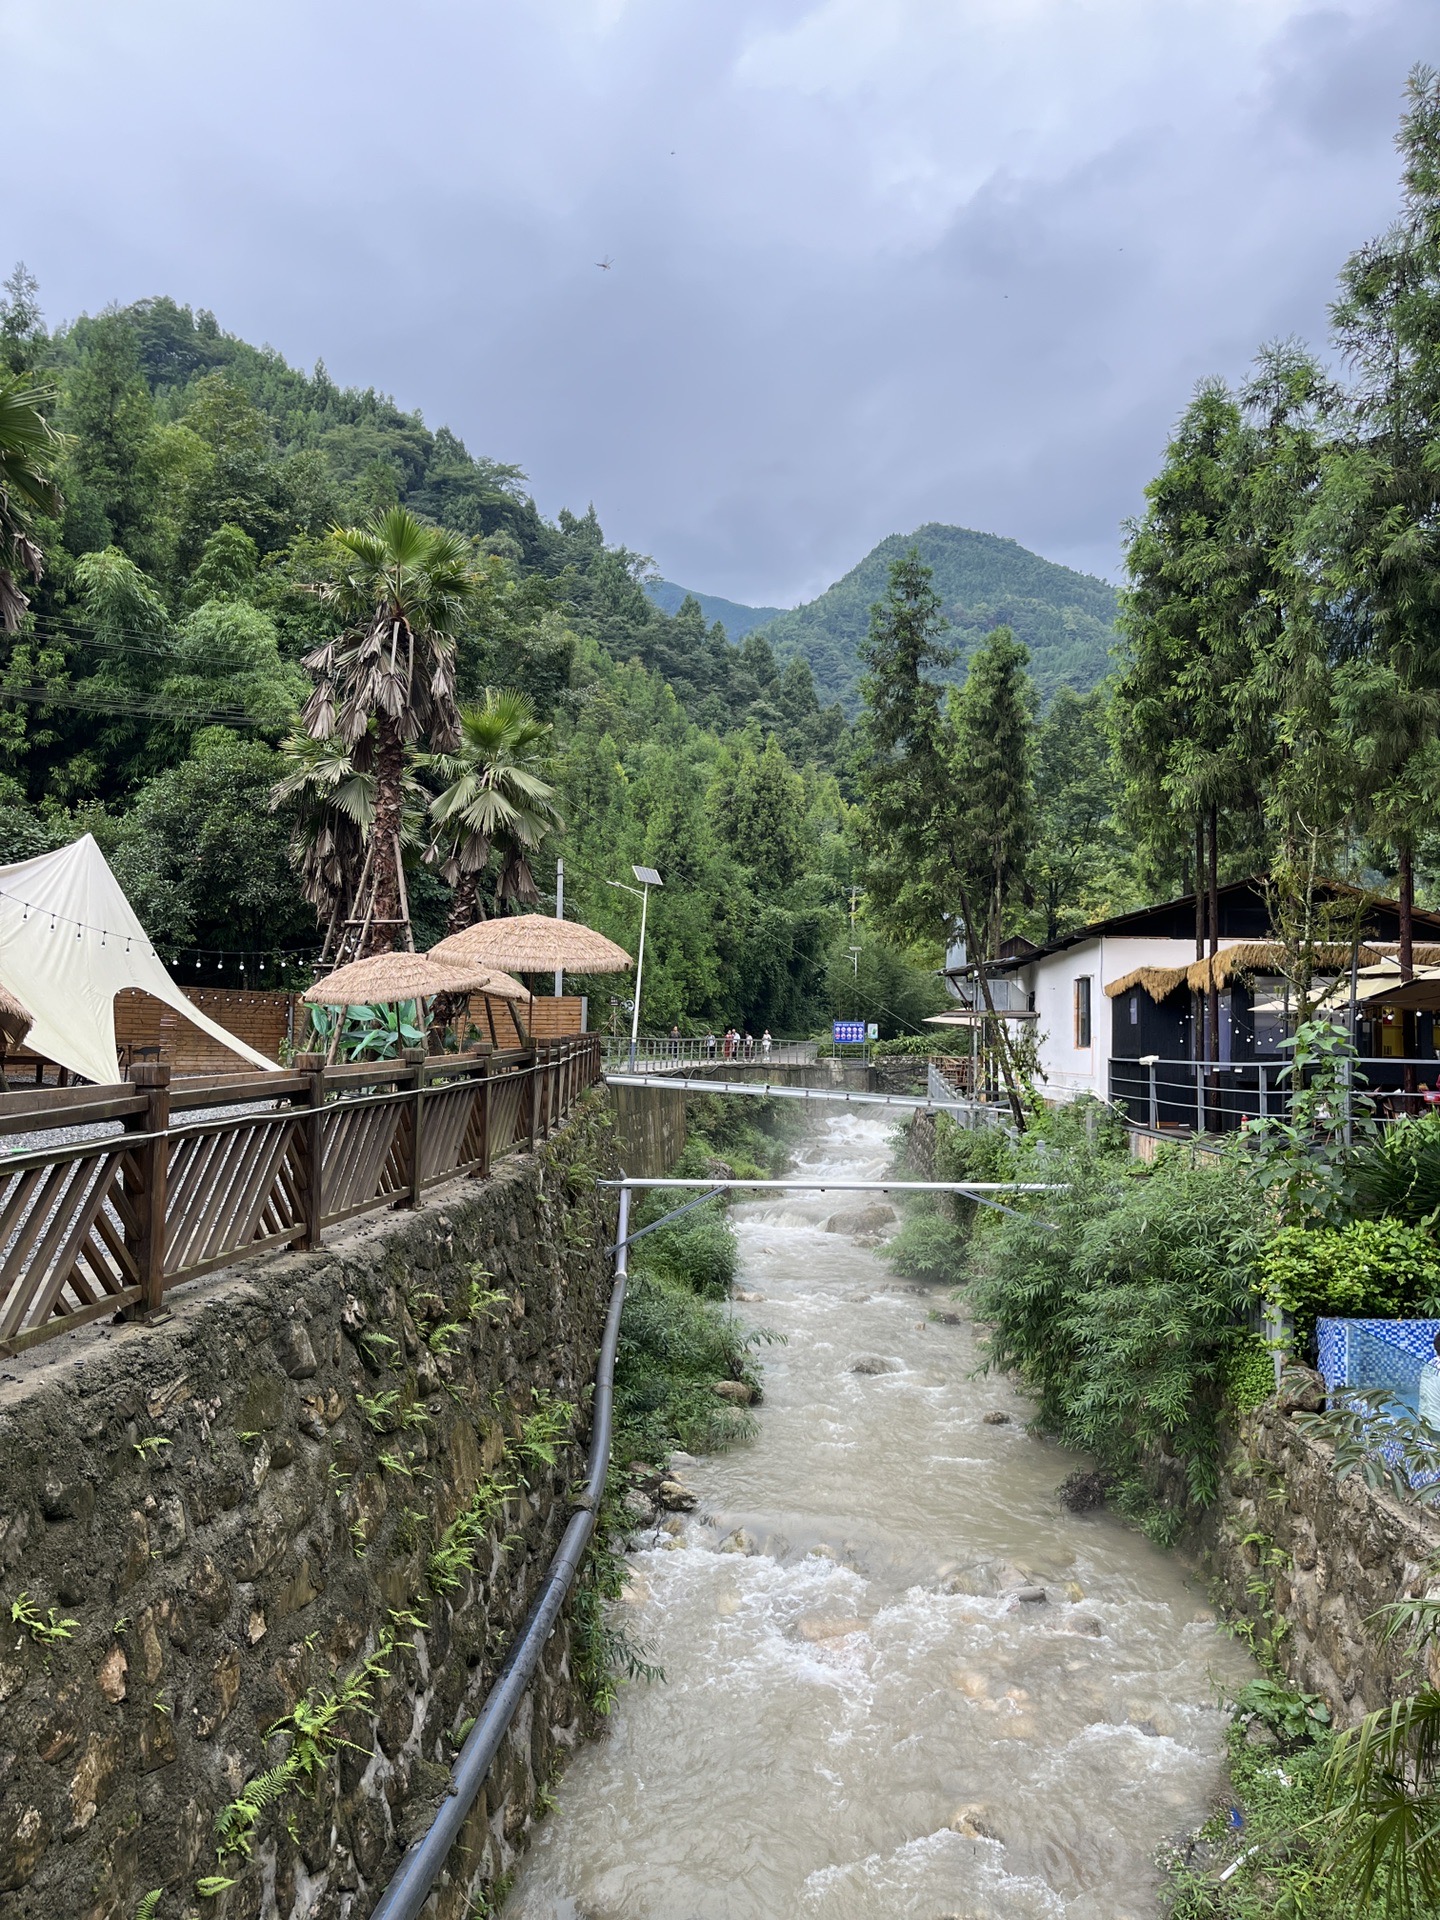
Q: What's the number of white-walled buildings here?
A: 1